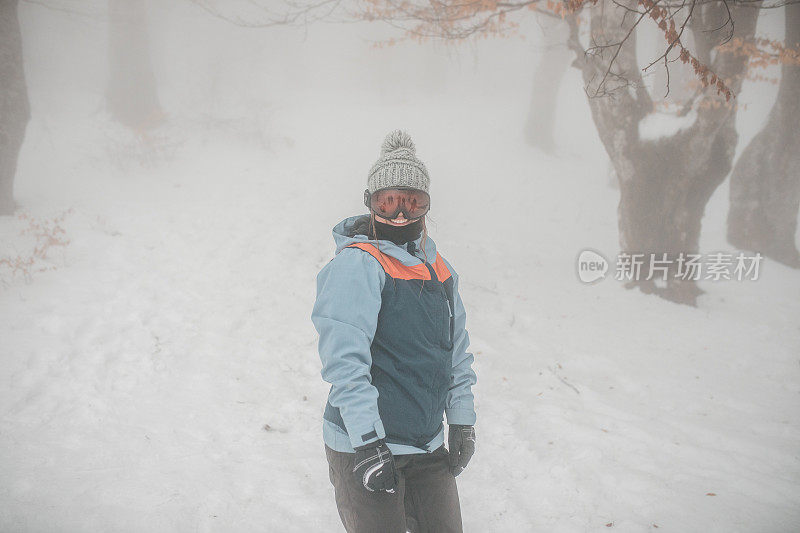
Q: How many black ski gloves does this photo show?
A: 2